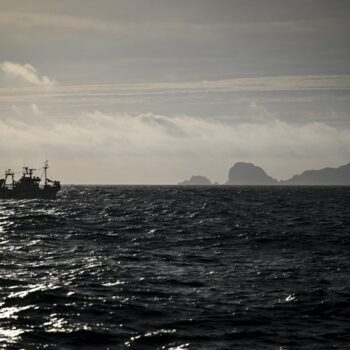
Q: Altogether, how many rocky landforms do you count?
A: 3